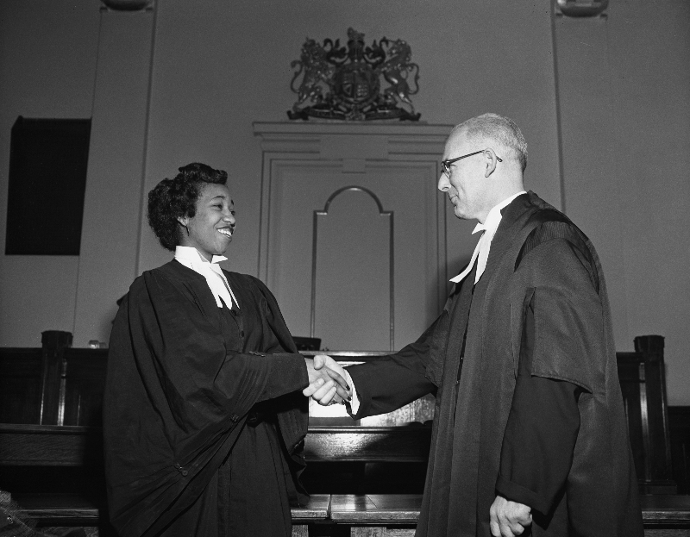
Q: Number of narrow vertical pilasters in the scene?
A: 2